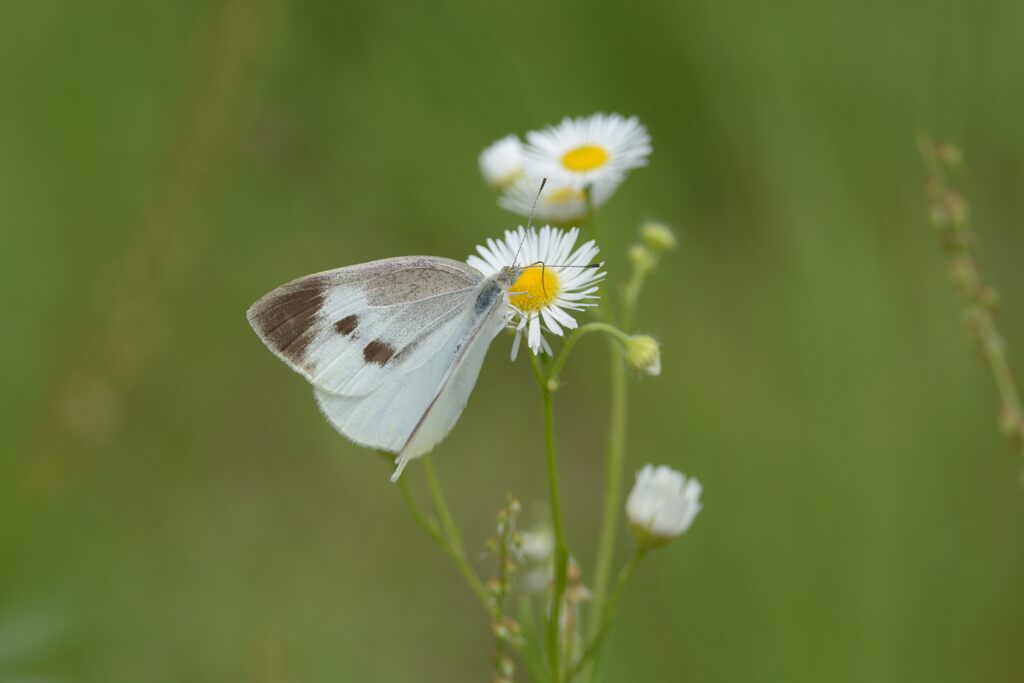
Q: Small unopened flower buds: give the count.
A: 3